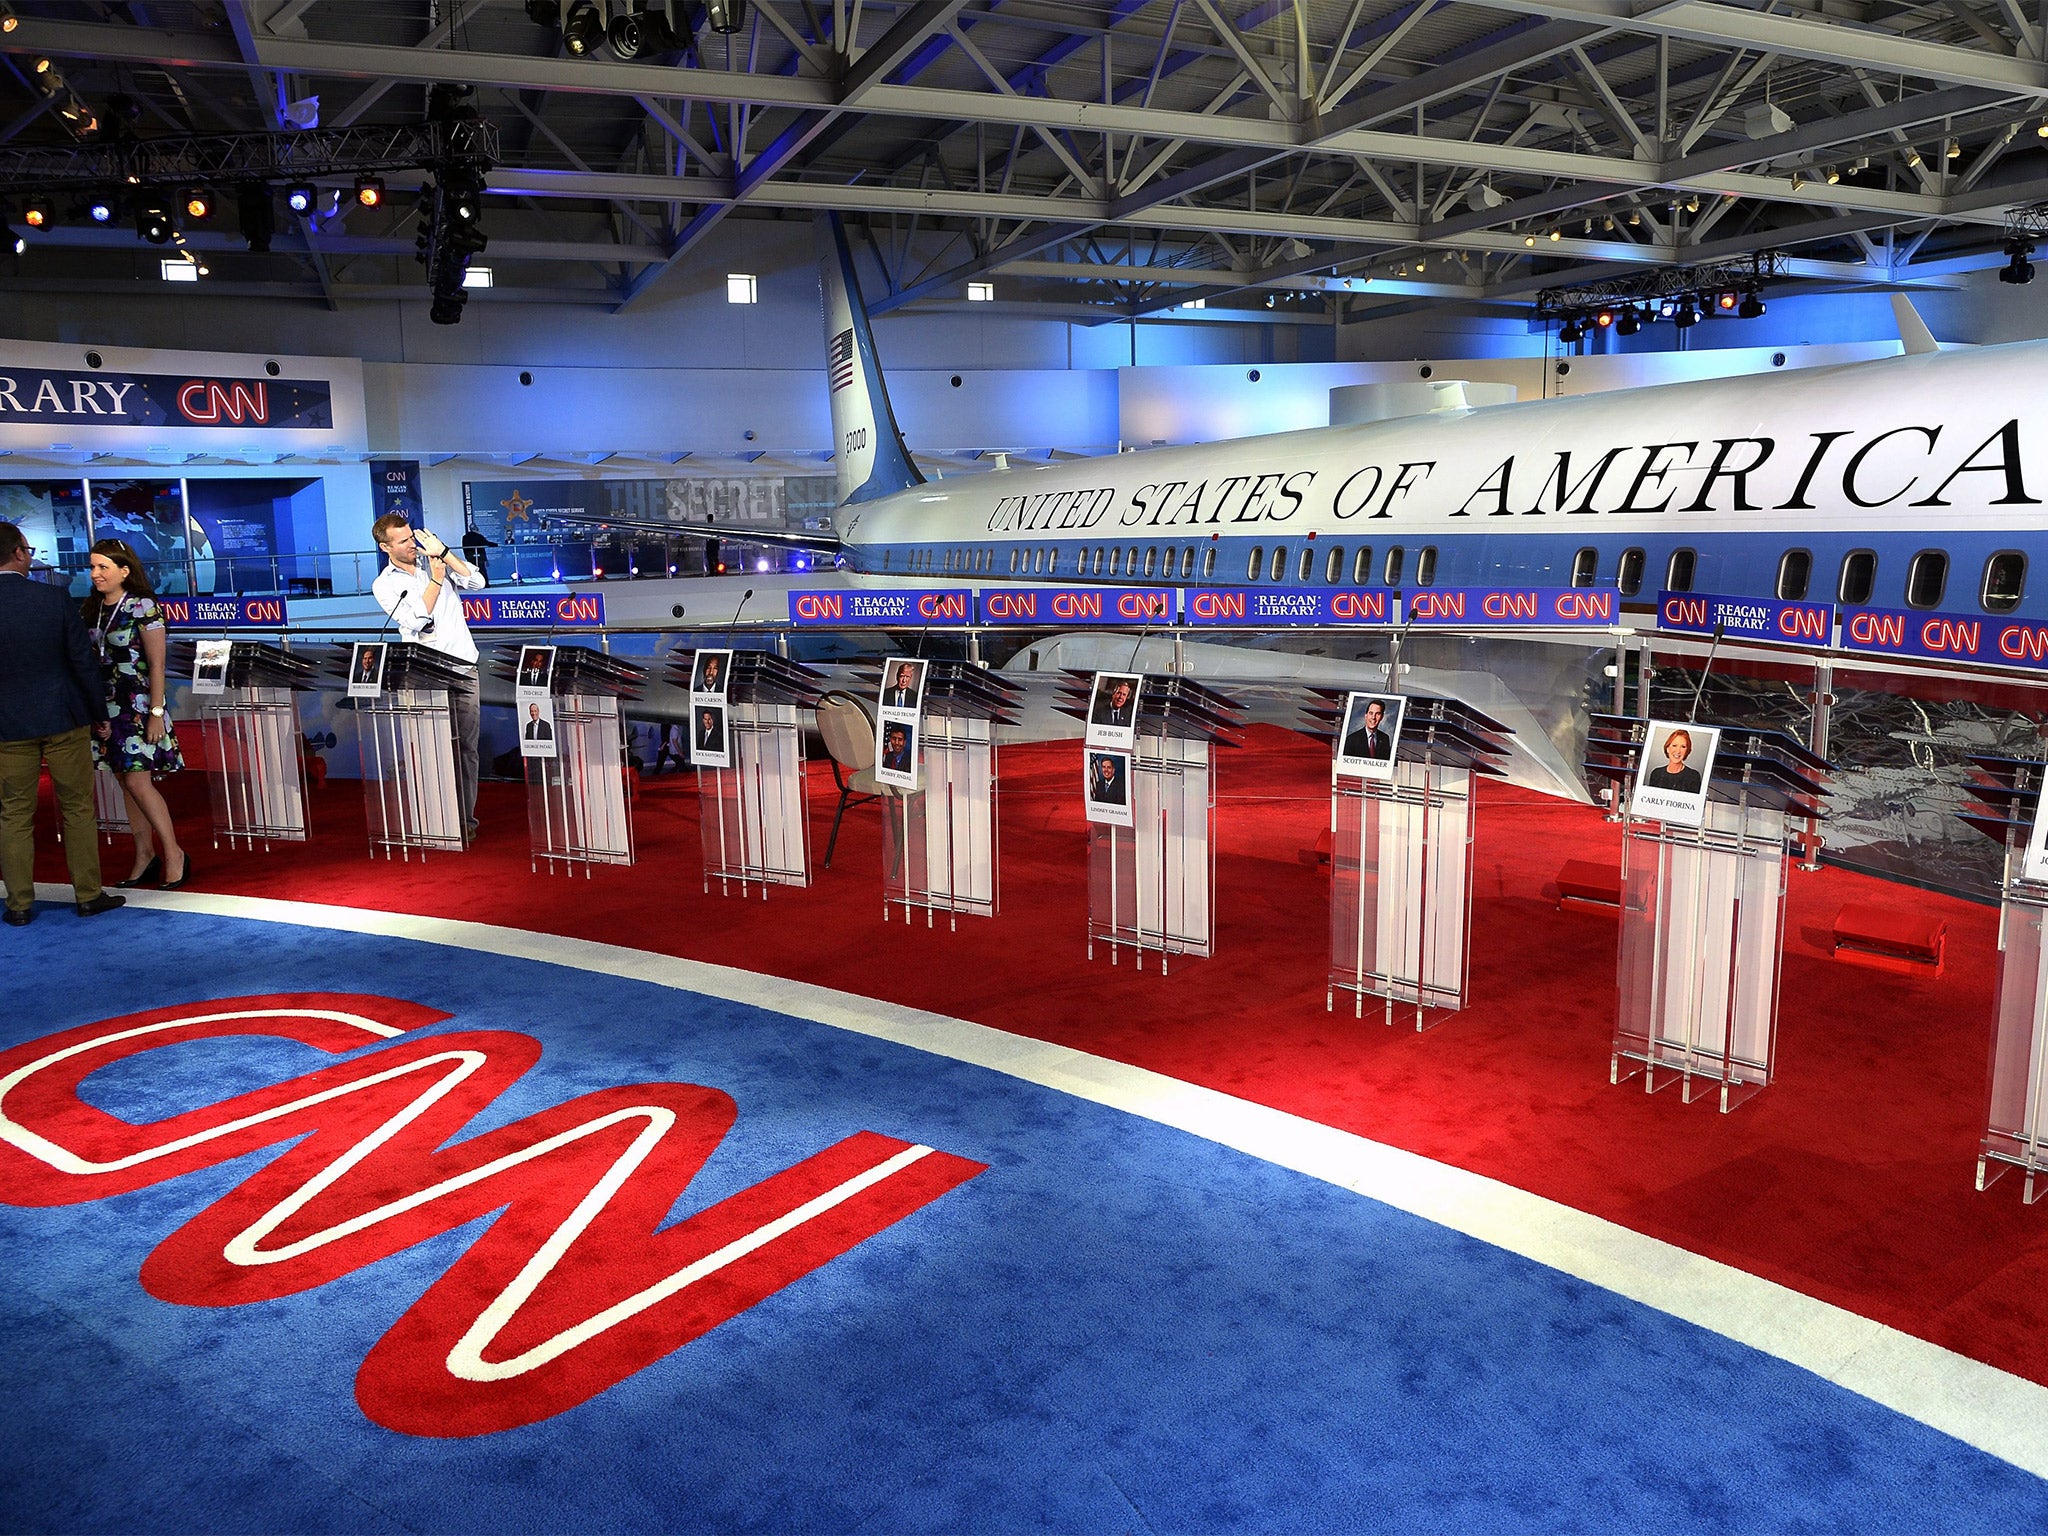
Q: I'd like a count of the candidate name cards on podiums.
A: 13